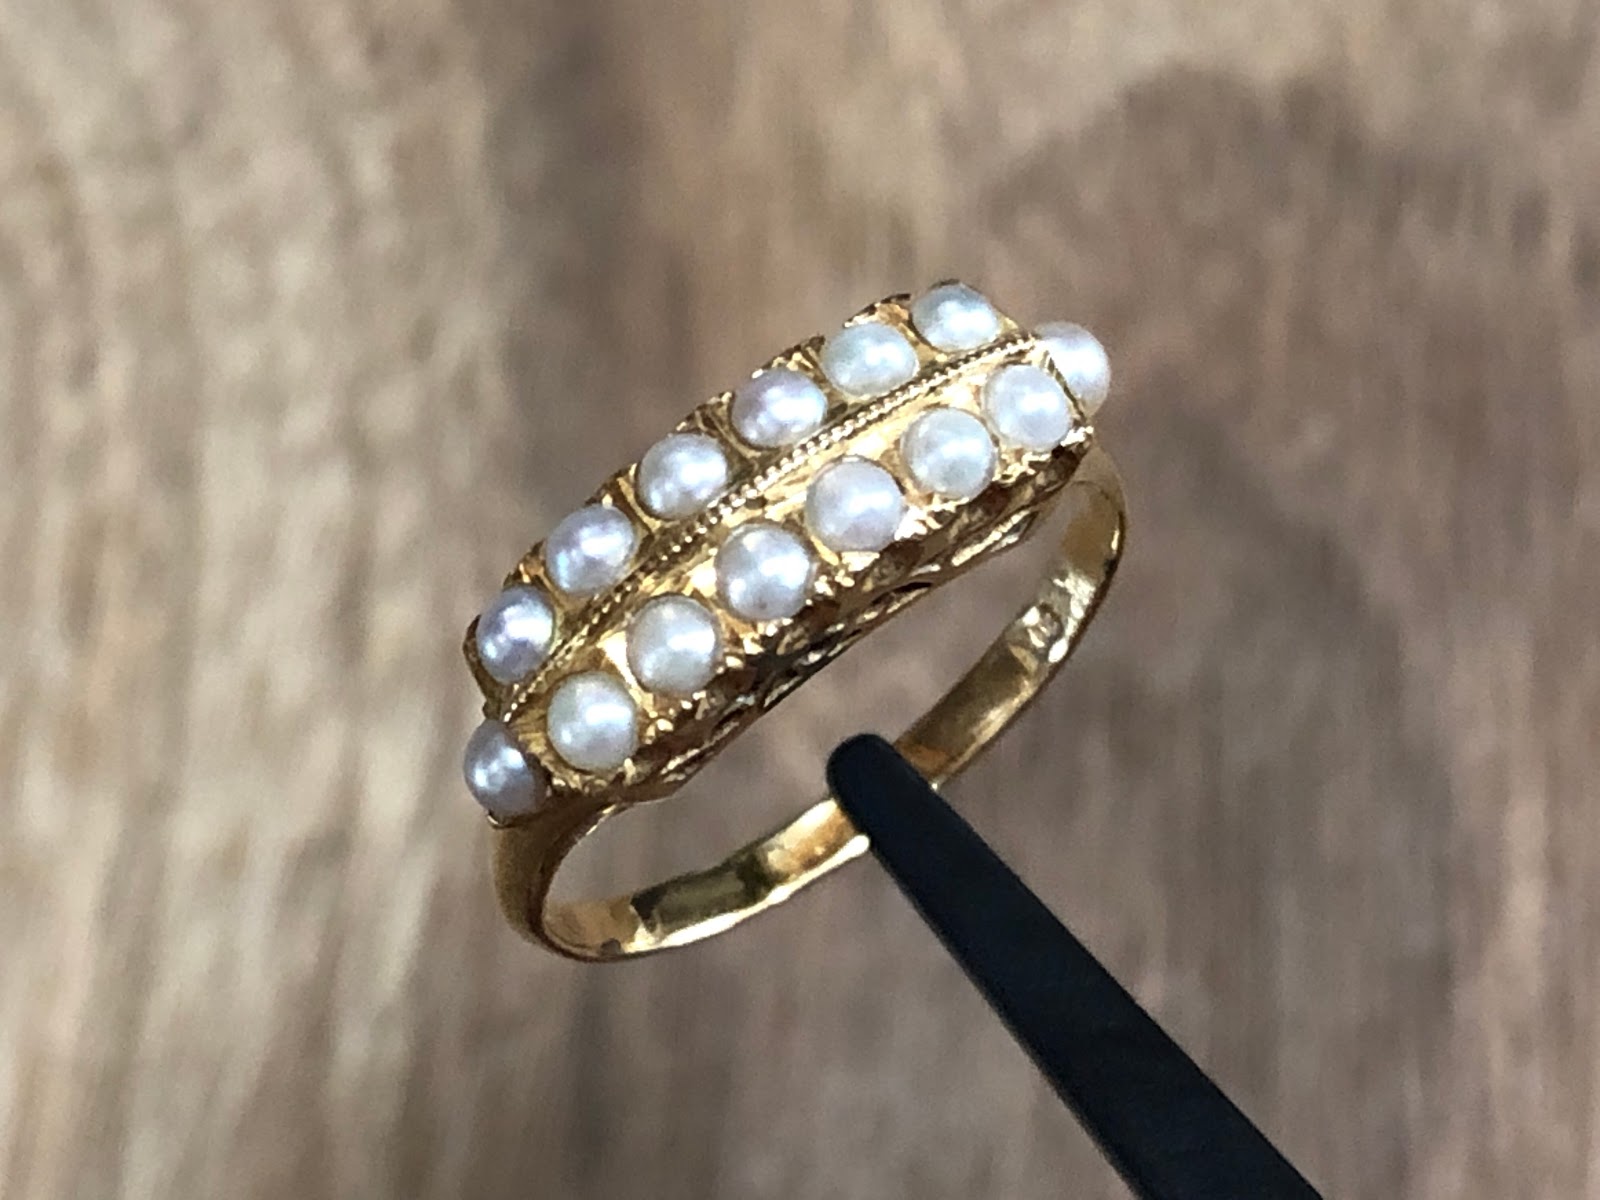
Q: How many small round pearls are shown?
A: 14